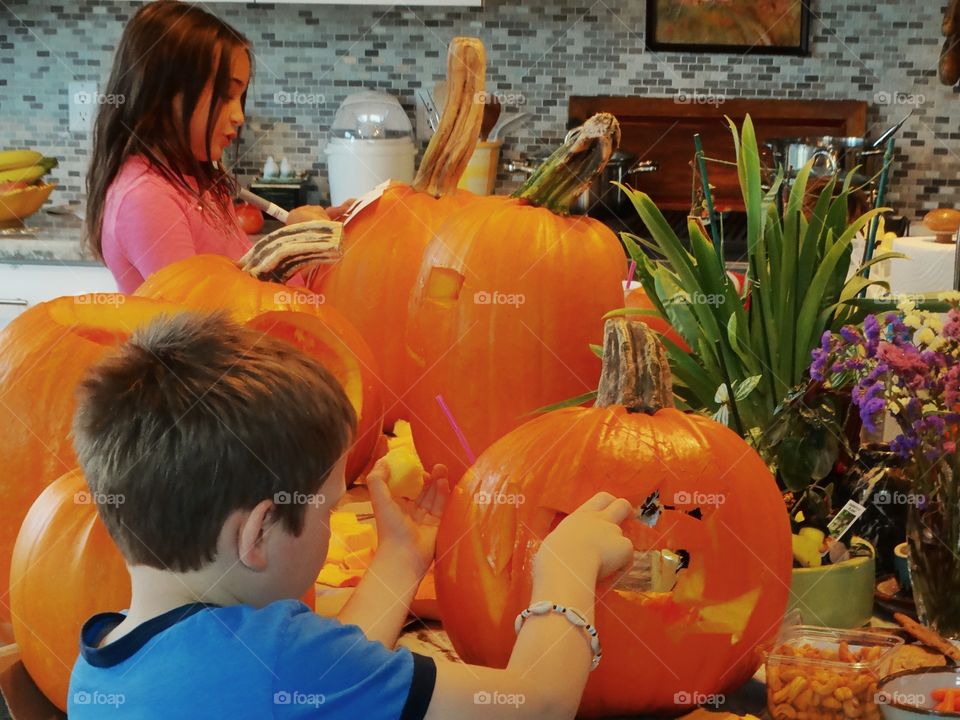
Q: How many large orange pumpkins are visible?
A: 6